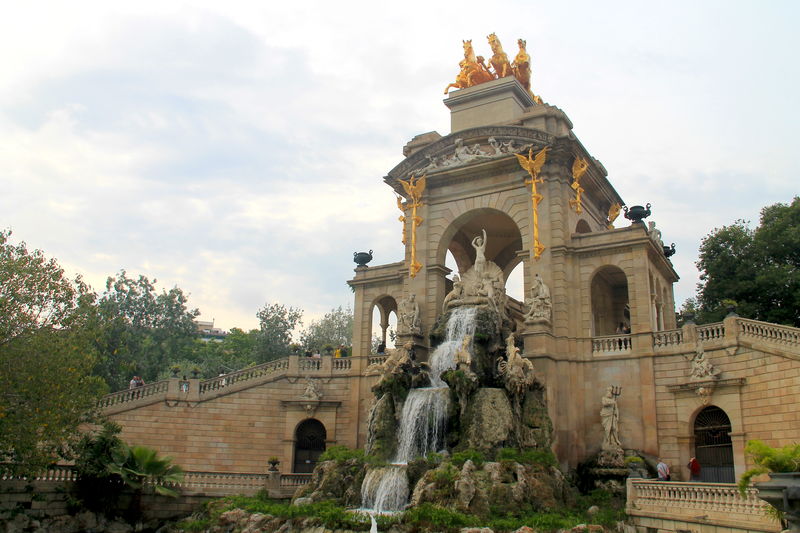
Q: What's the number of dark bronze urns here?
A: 3